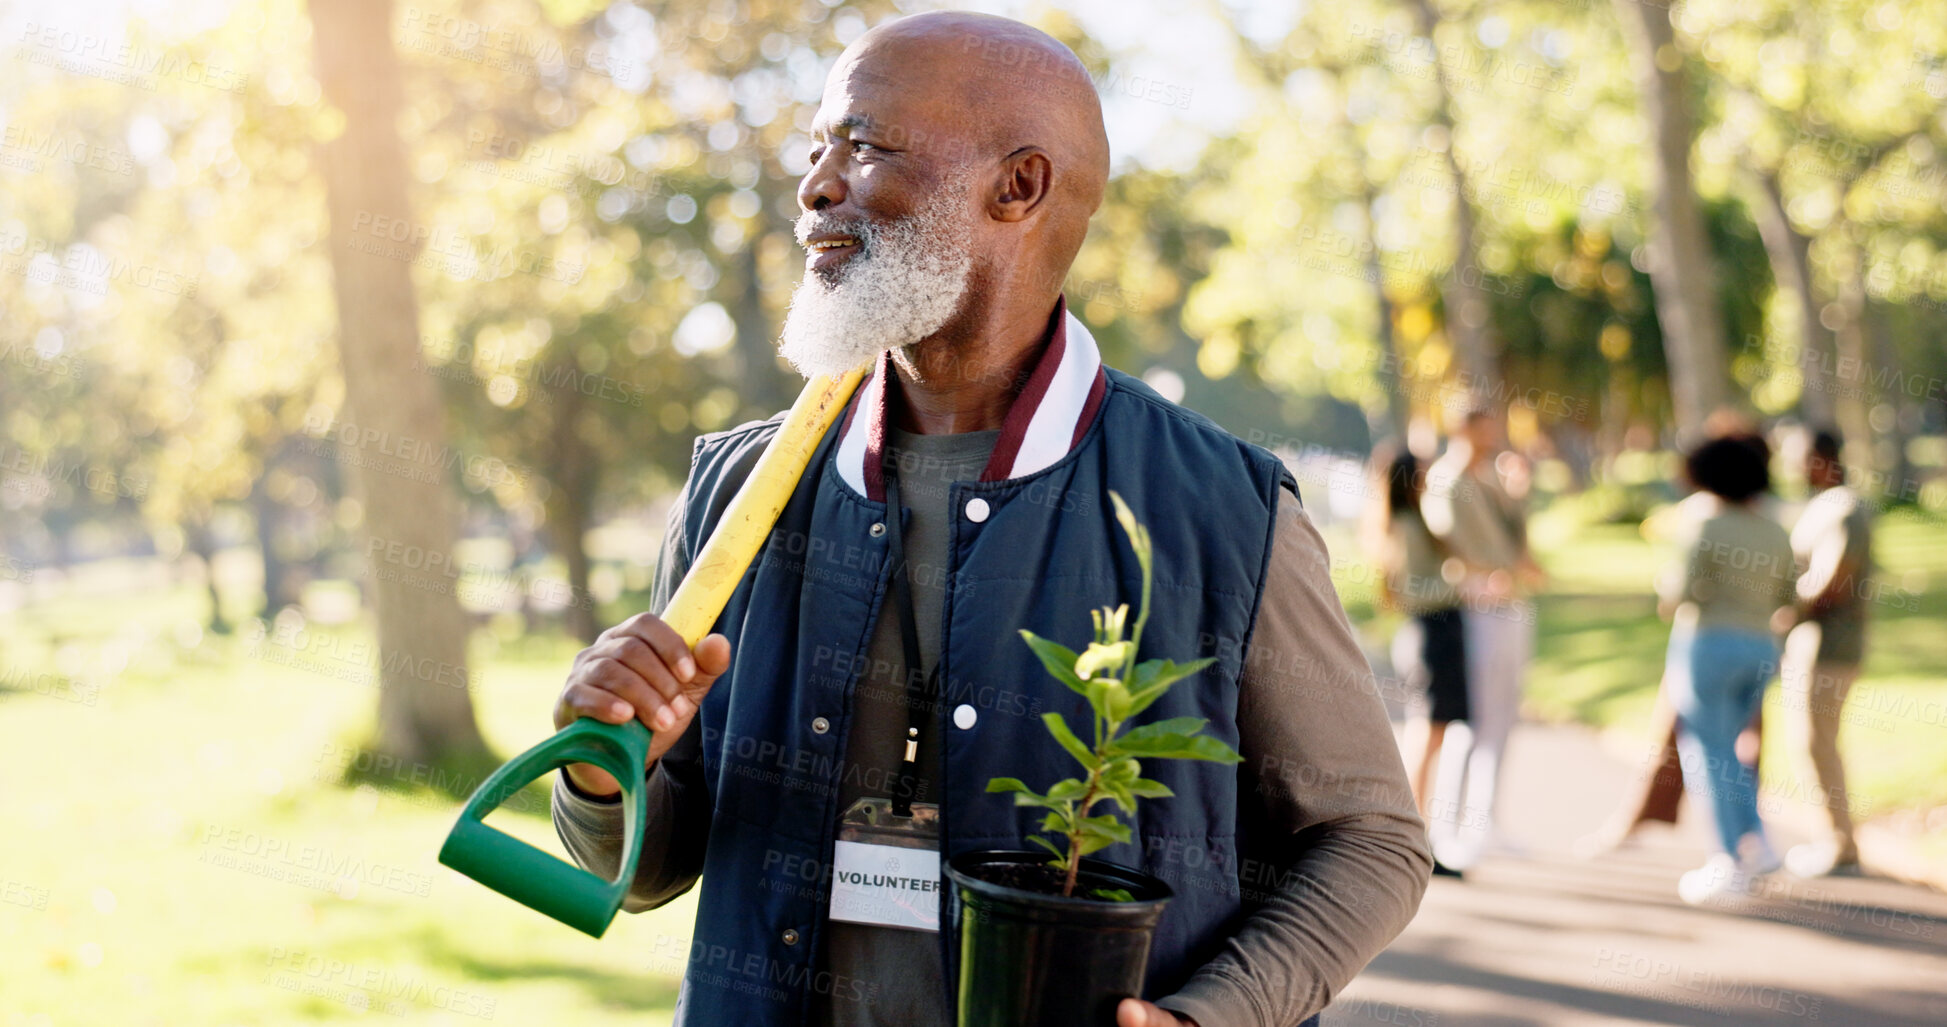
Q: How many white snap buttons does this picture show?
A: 2